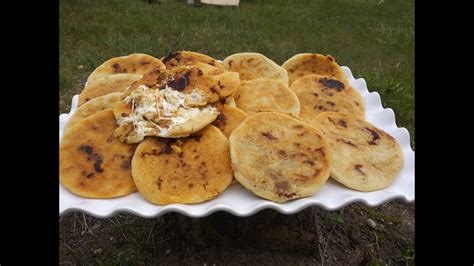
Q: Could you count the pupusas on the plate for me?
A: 14